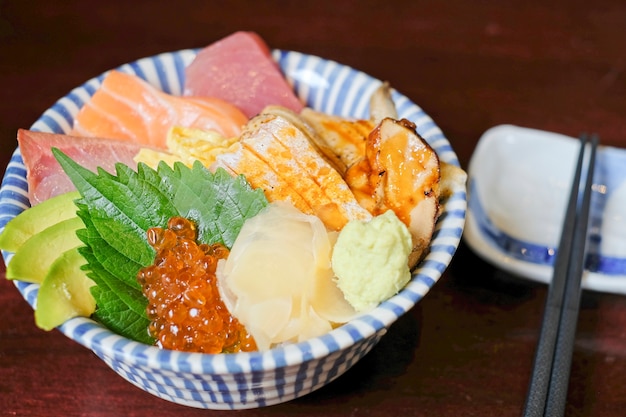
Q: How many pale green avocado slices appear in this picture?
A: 3